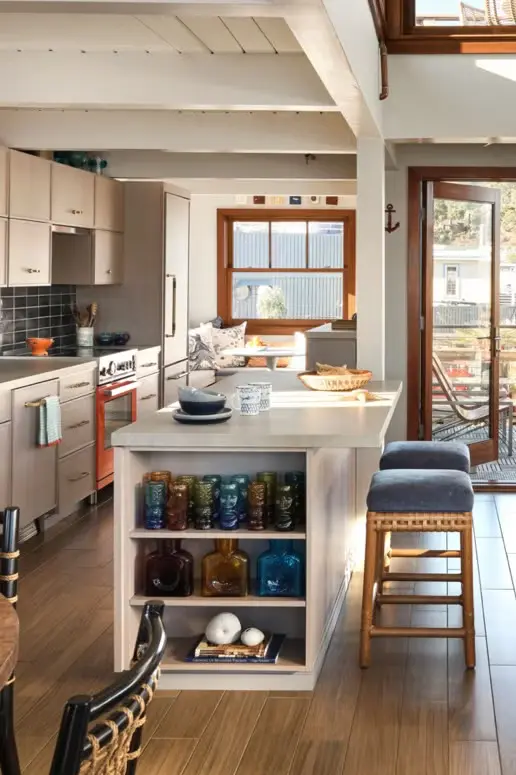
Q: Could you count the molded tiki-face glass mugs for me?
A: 12